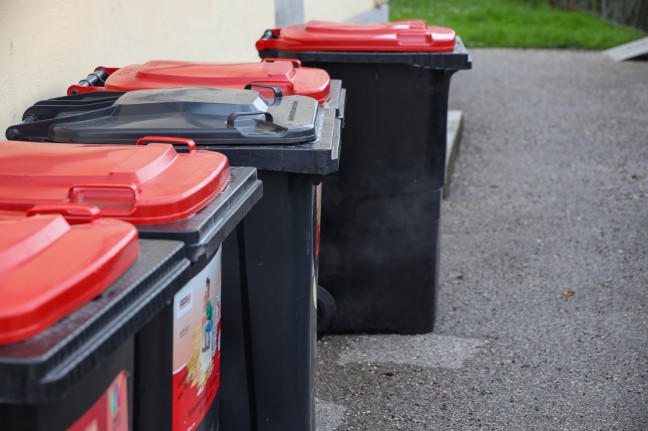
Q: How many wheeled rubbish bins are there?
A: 5